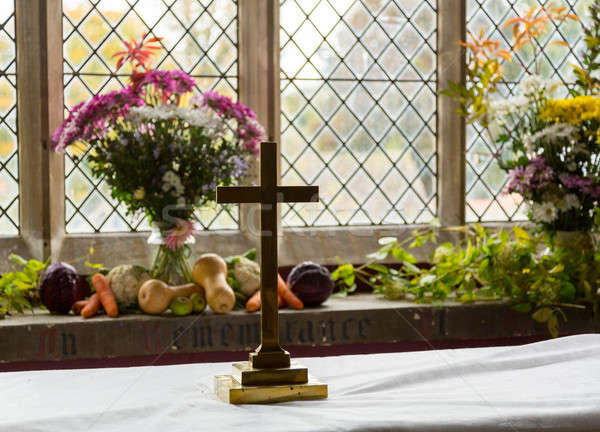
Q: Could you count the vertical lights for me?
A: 4